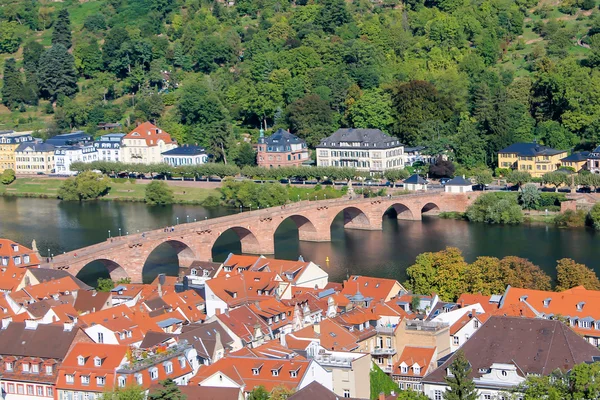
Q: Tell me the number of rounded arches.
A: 7